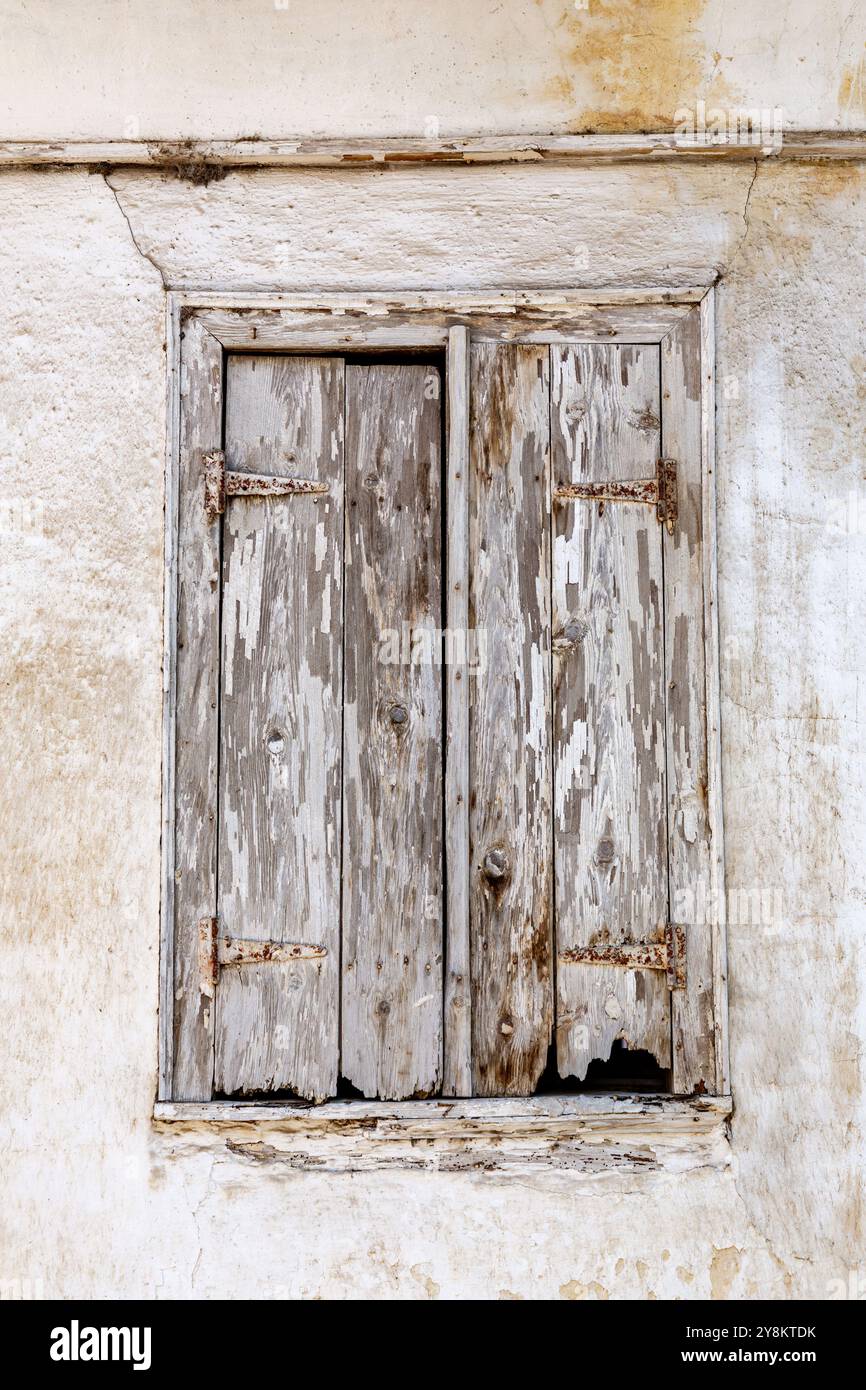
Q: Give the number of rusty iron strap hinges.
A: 4